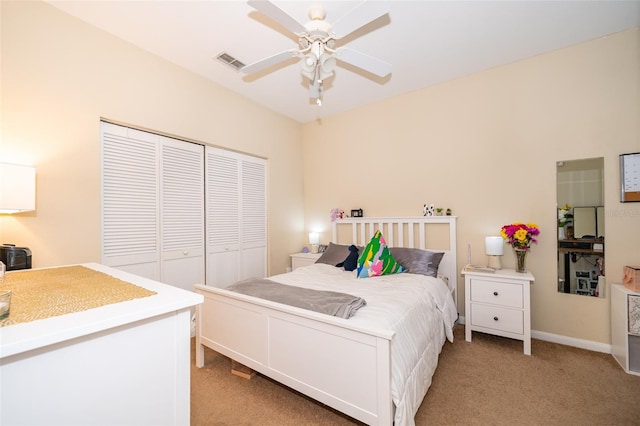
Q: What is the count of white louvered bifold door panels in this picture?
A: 4